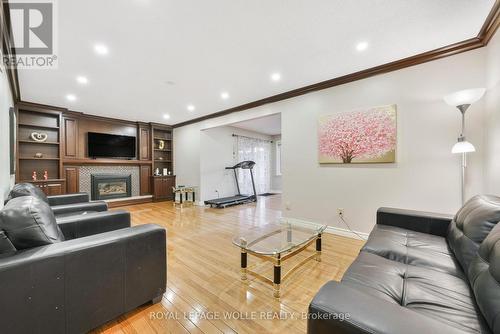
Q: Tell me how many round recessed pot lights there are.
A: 8